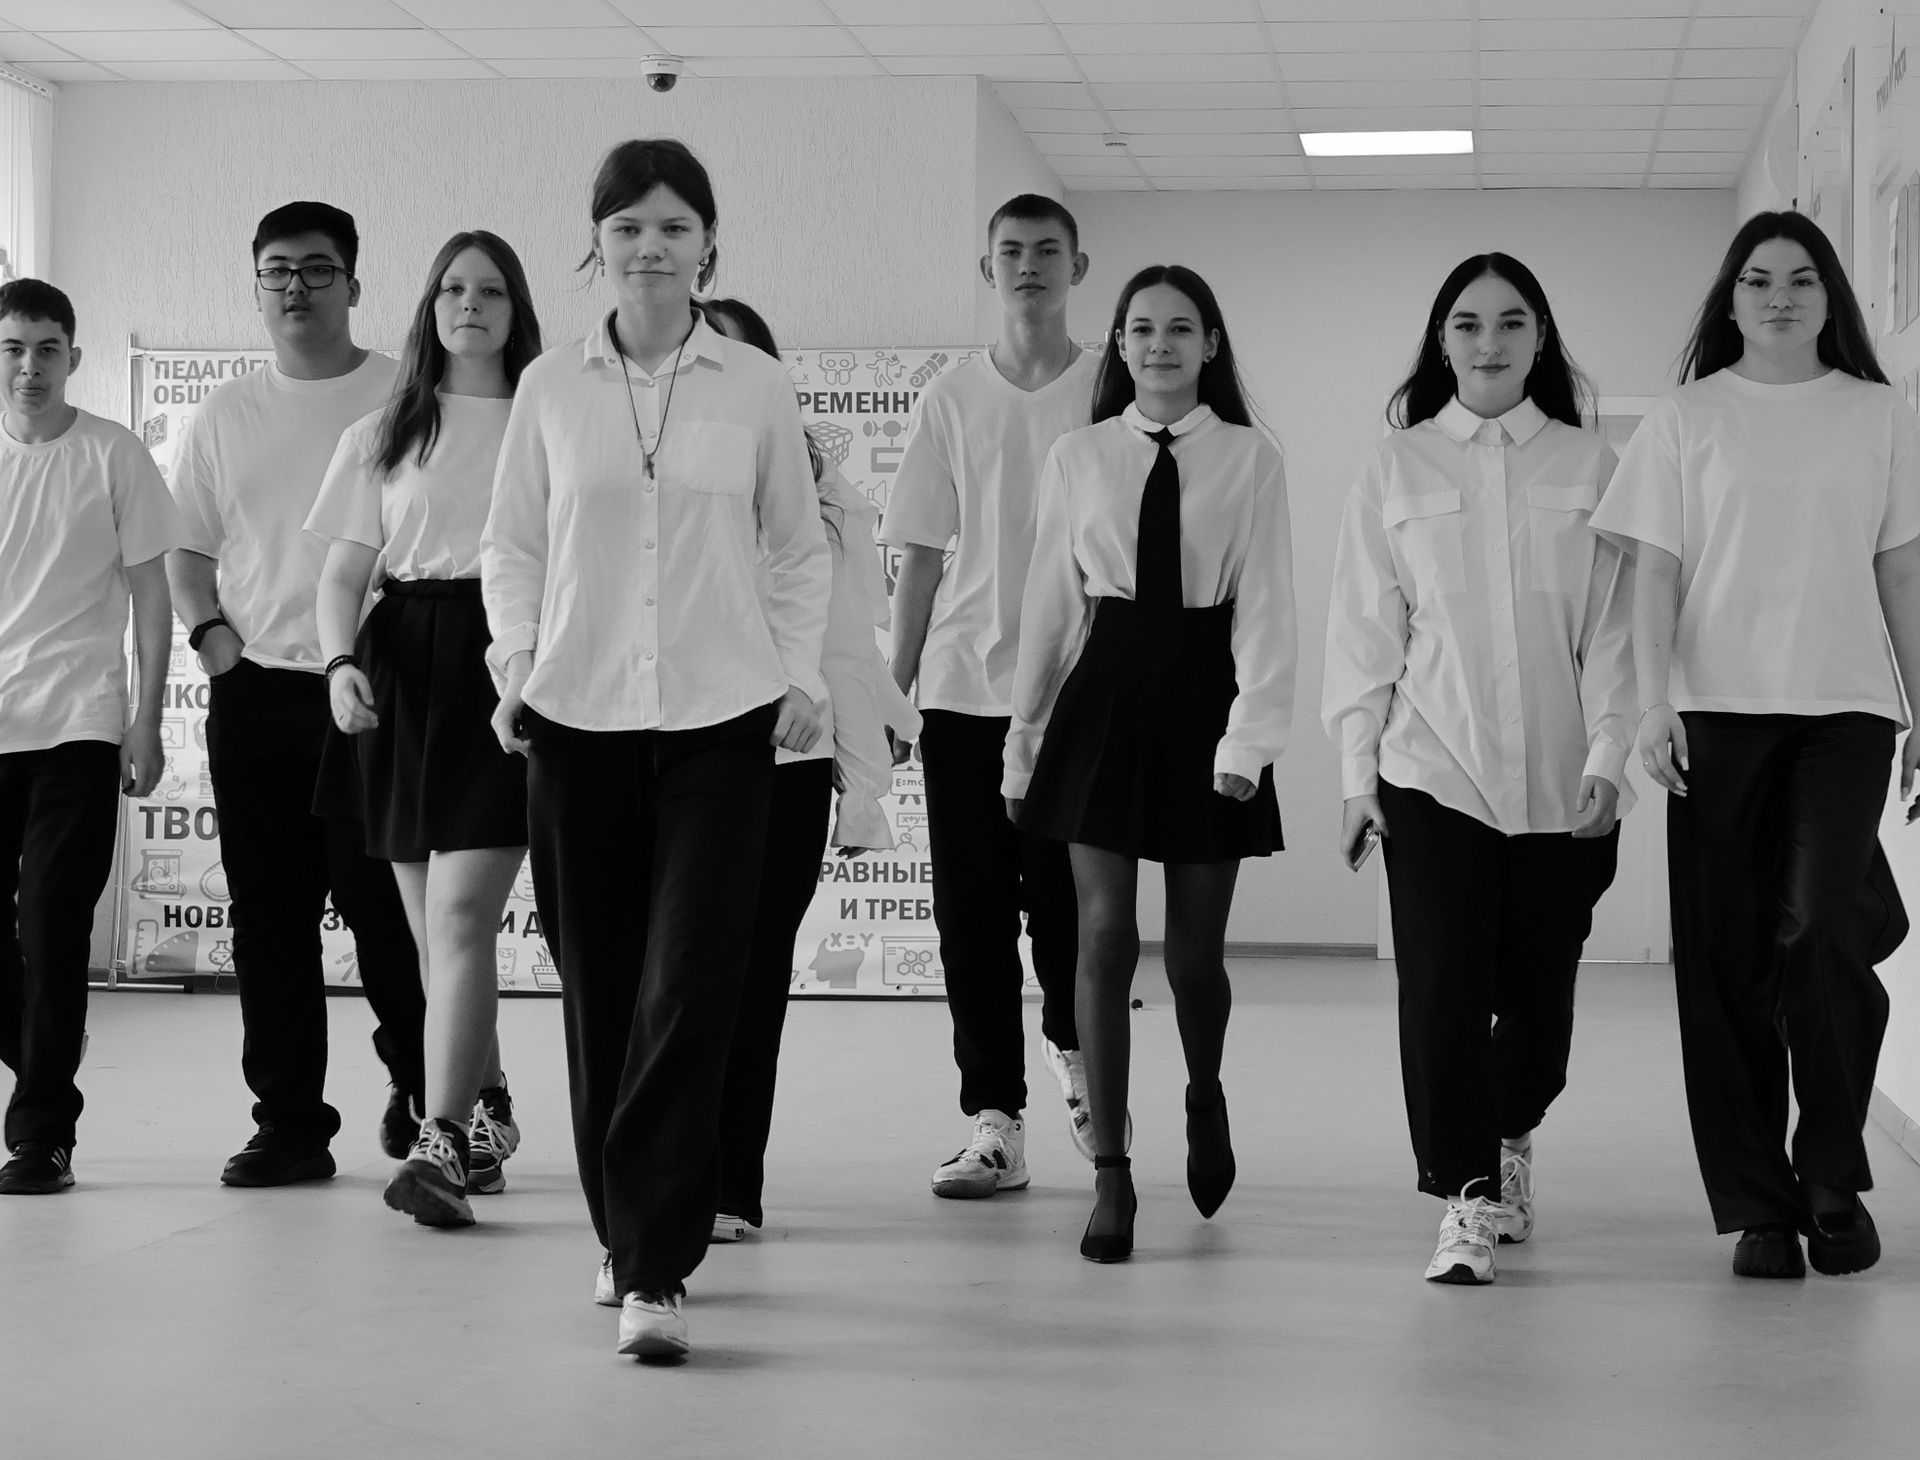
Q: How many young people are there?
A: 9